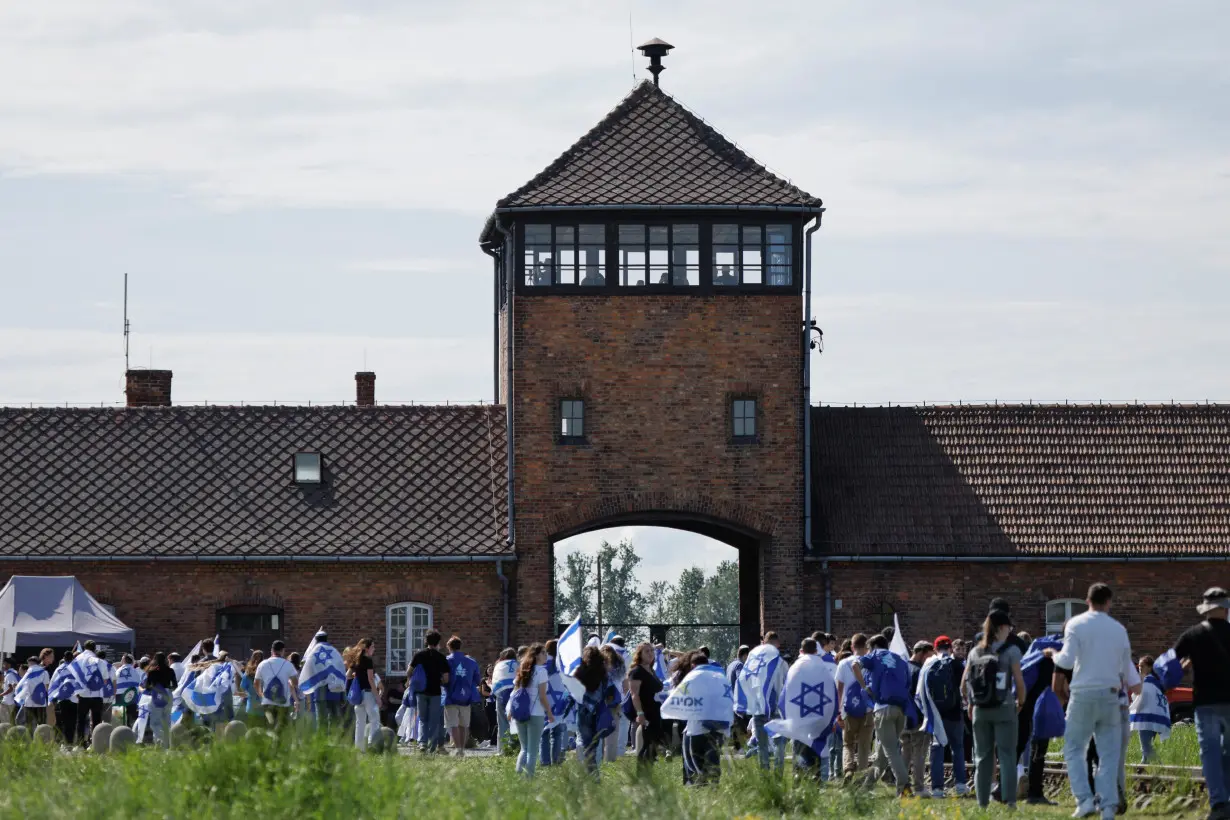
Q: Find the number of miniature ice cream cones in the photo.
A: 0